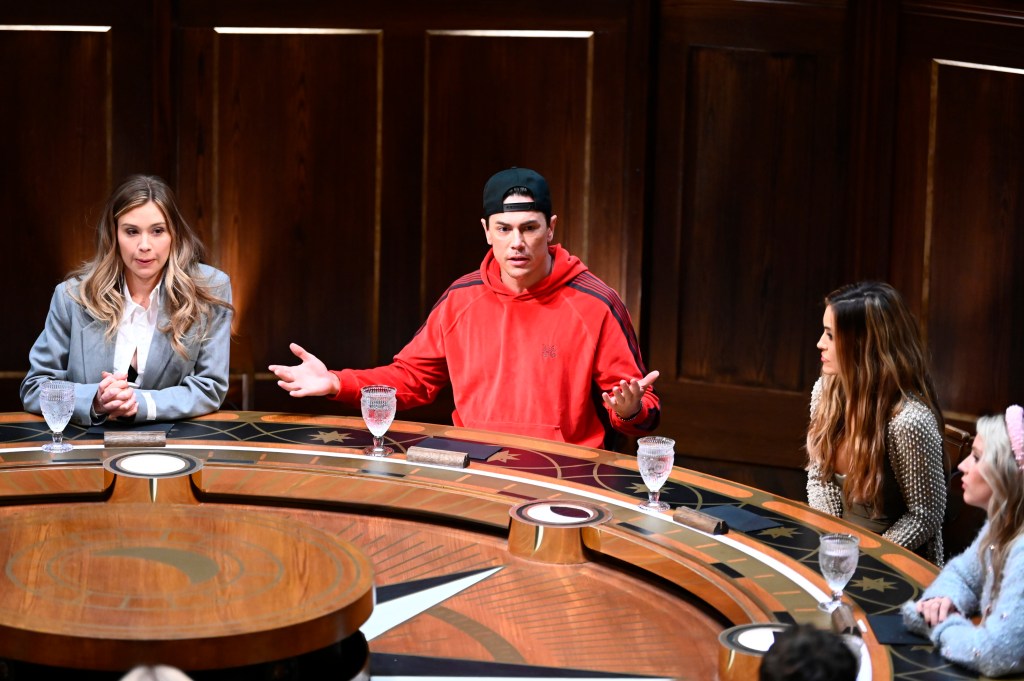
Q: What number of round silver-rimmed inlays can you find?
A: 3